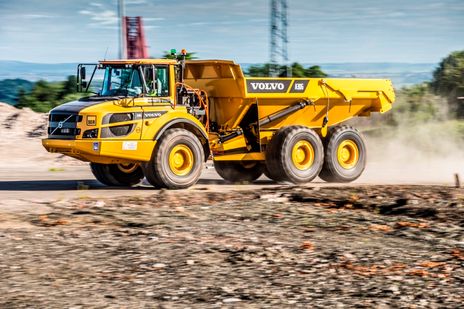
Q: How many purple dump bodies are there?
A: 0